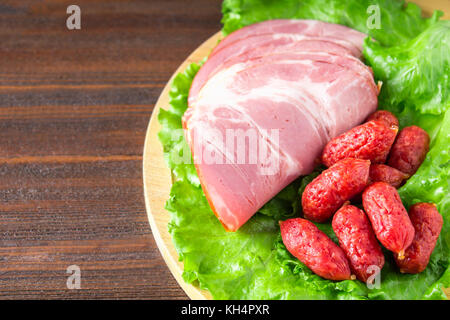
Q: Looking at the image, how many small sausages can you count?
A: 9